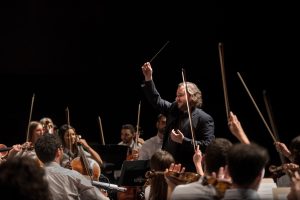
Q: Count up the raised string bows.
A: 8